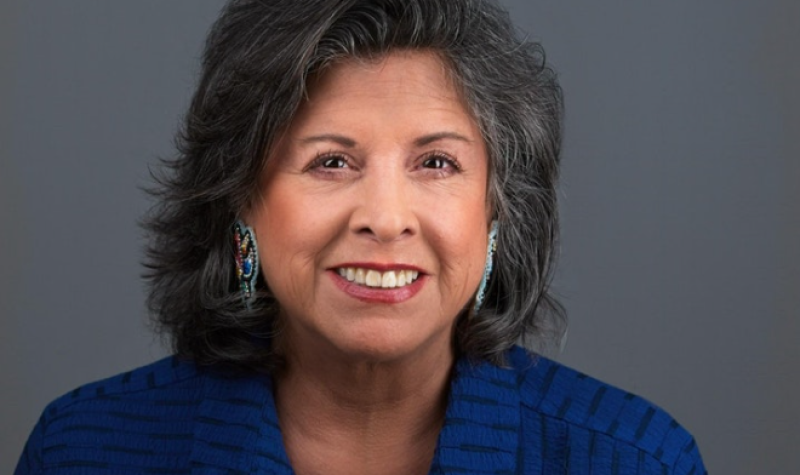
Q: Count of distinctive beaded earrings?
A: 2